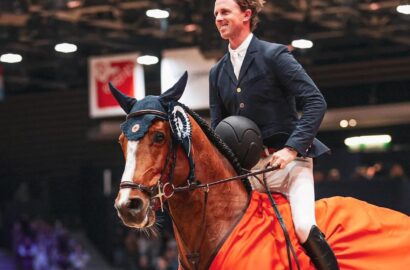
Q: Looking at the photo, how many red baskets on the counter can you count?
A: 0